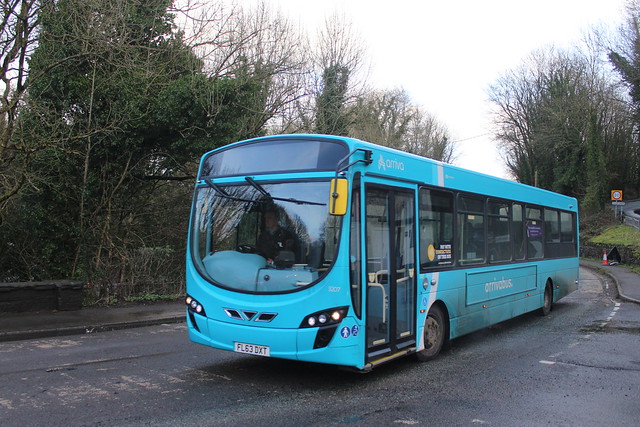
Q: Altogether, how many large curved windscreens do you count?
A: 1